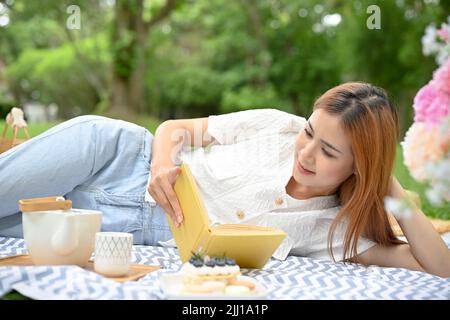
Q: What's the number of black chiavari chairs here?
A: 0